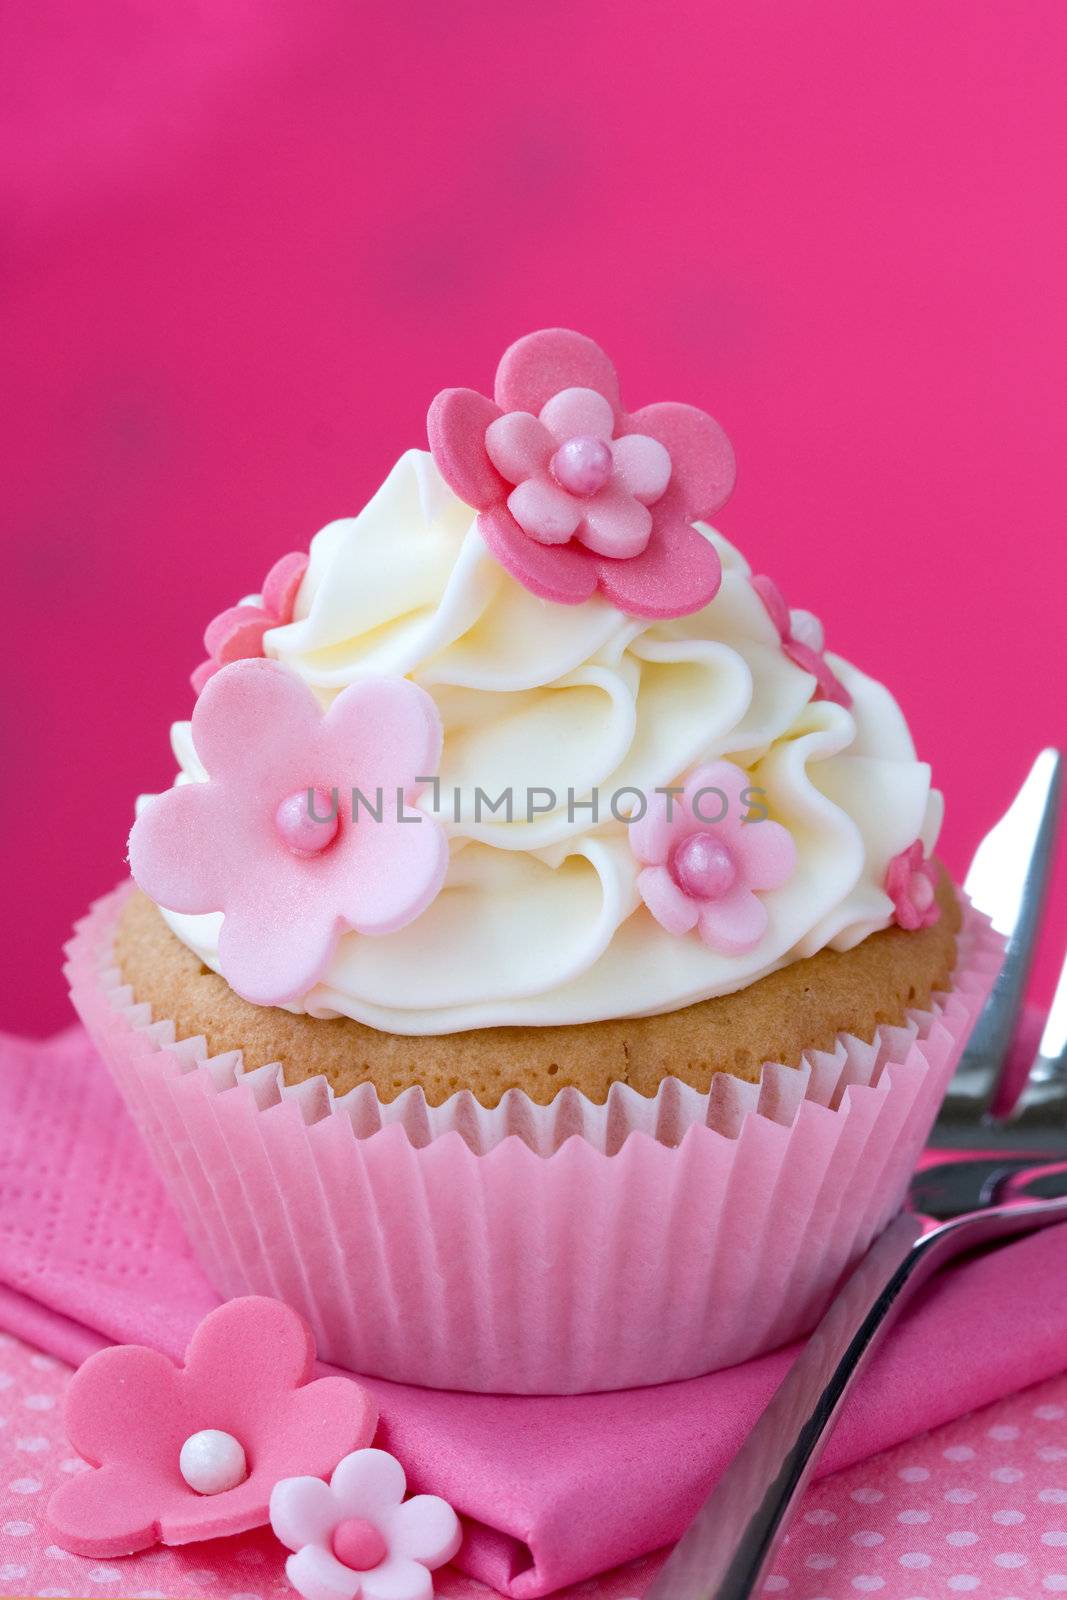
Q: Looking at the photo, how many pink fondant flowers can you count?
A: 8